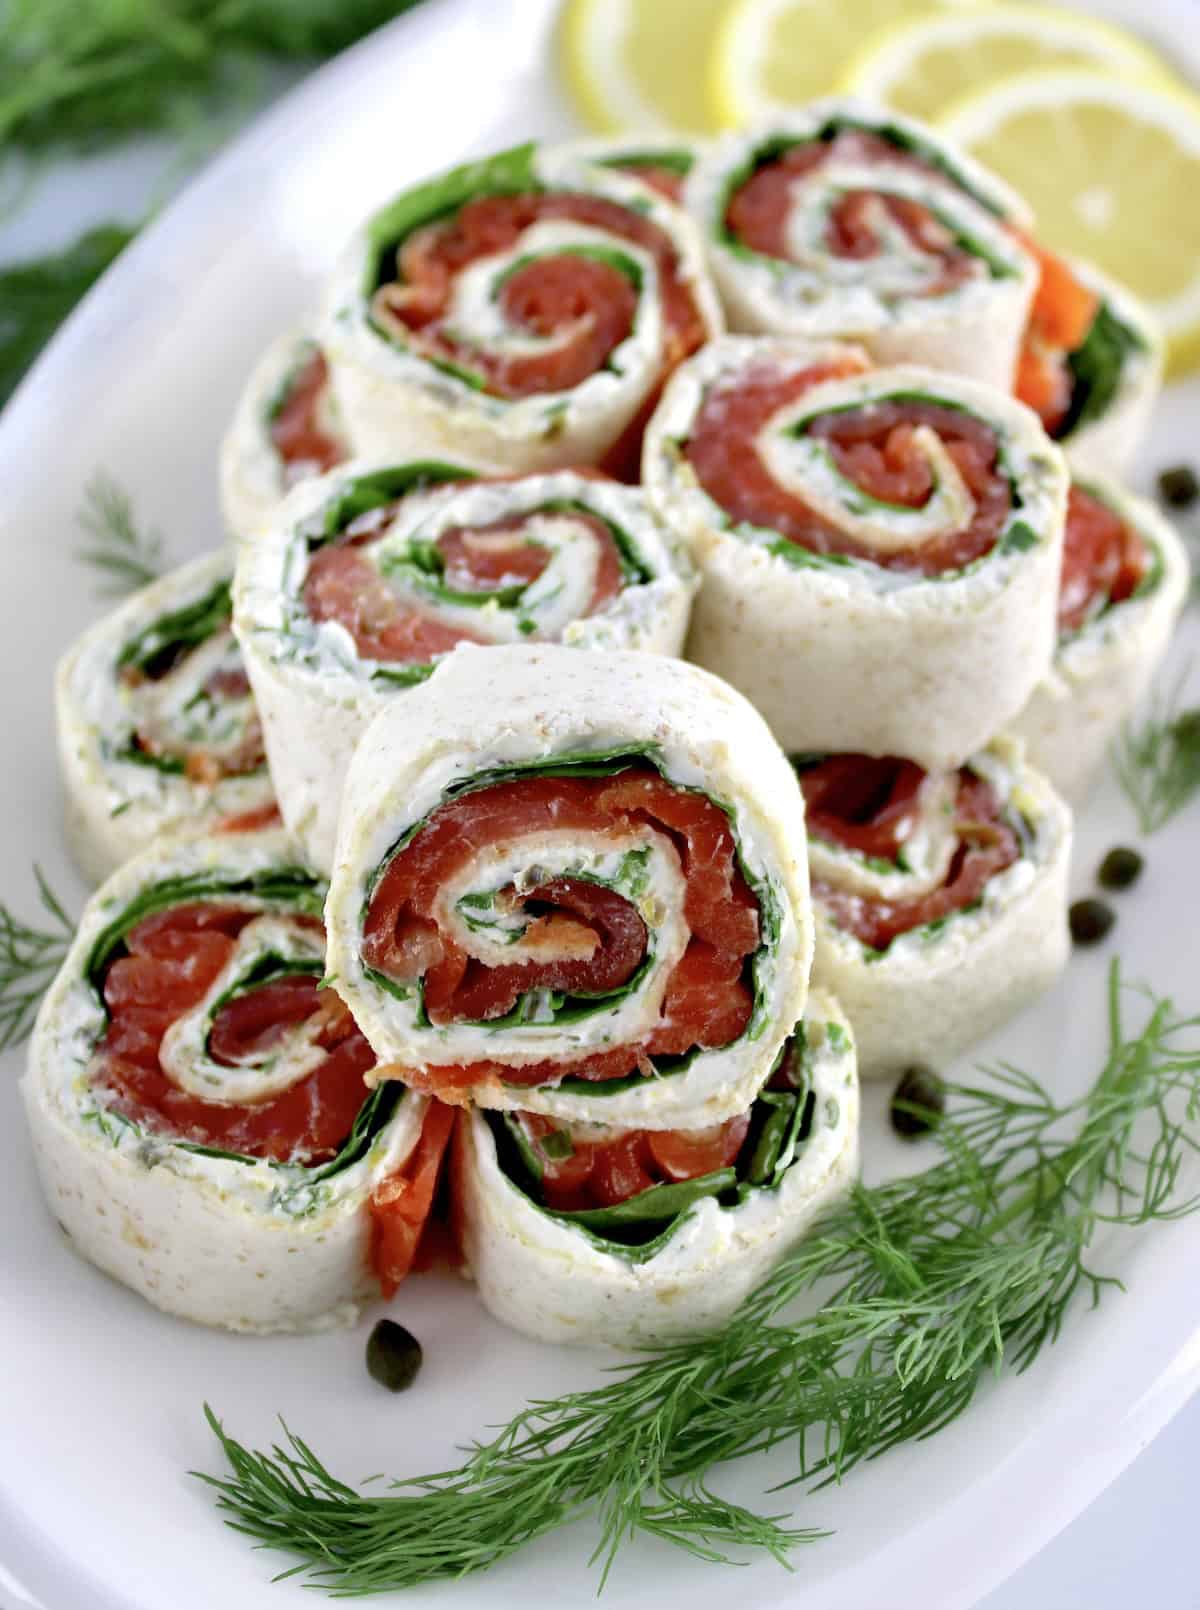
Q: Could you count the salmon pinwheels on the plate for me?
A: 13